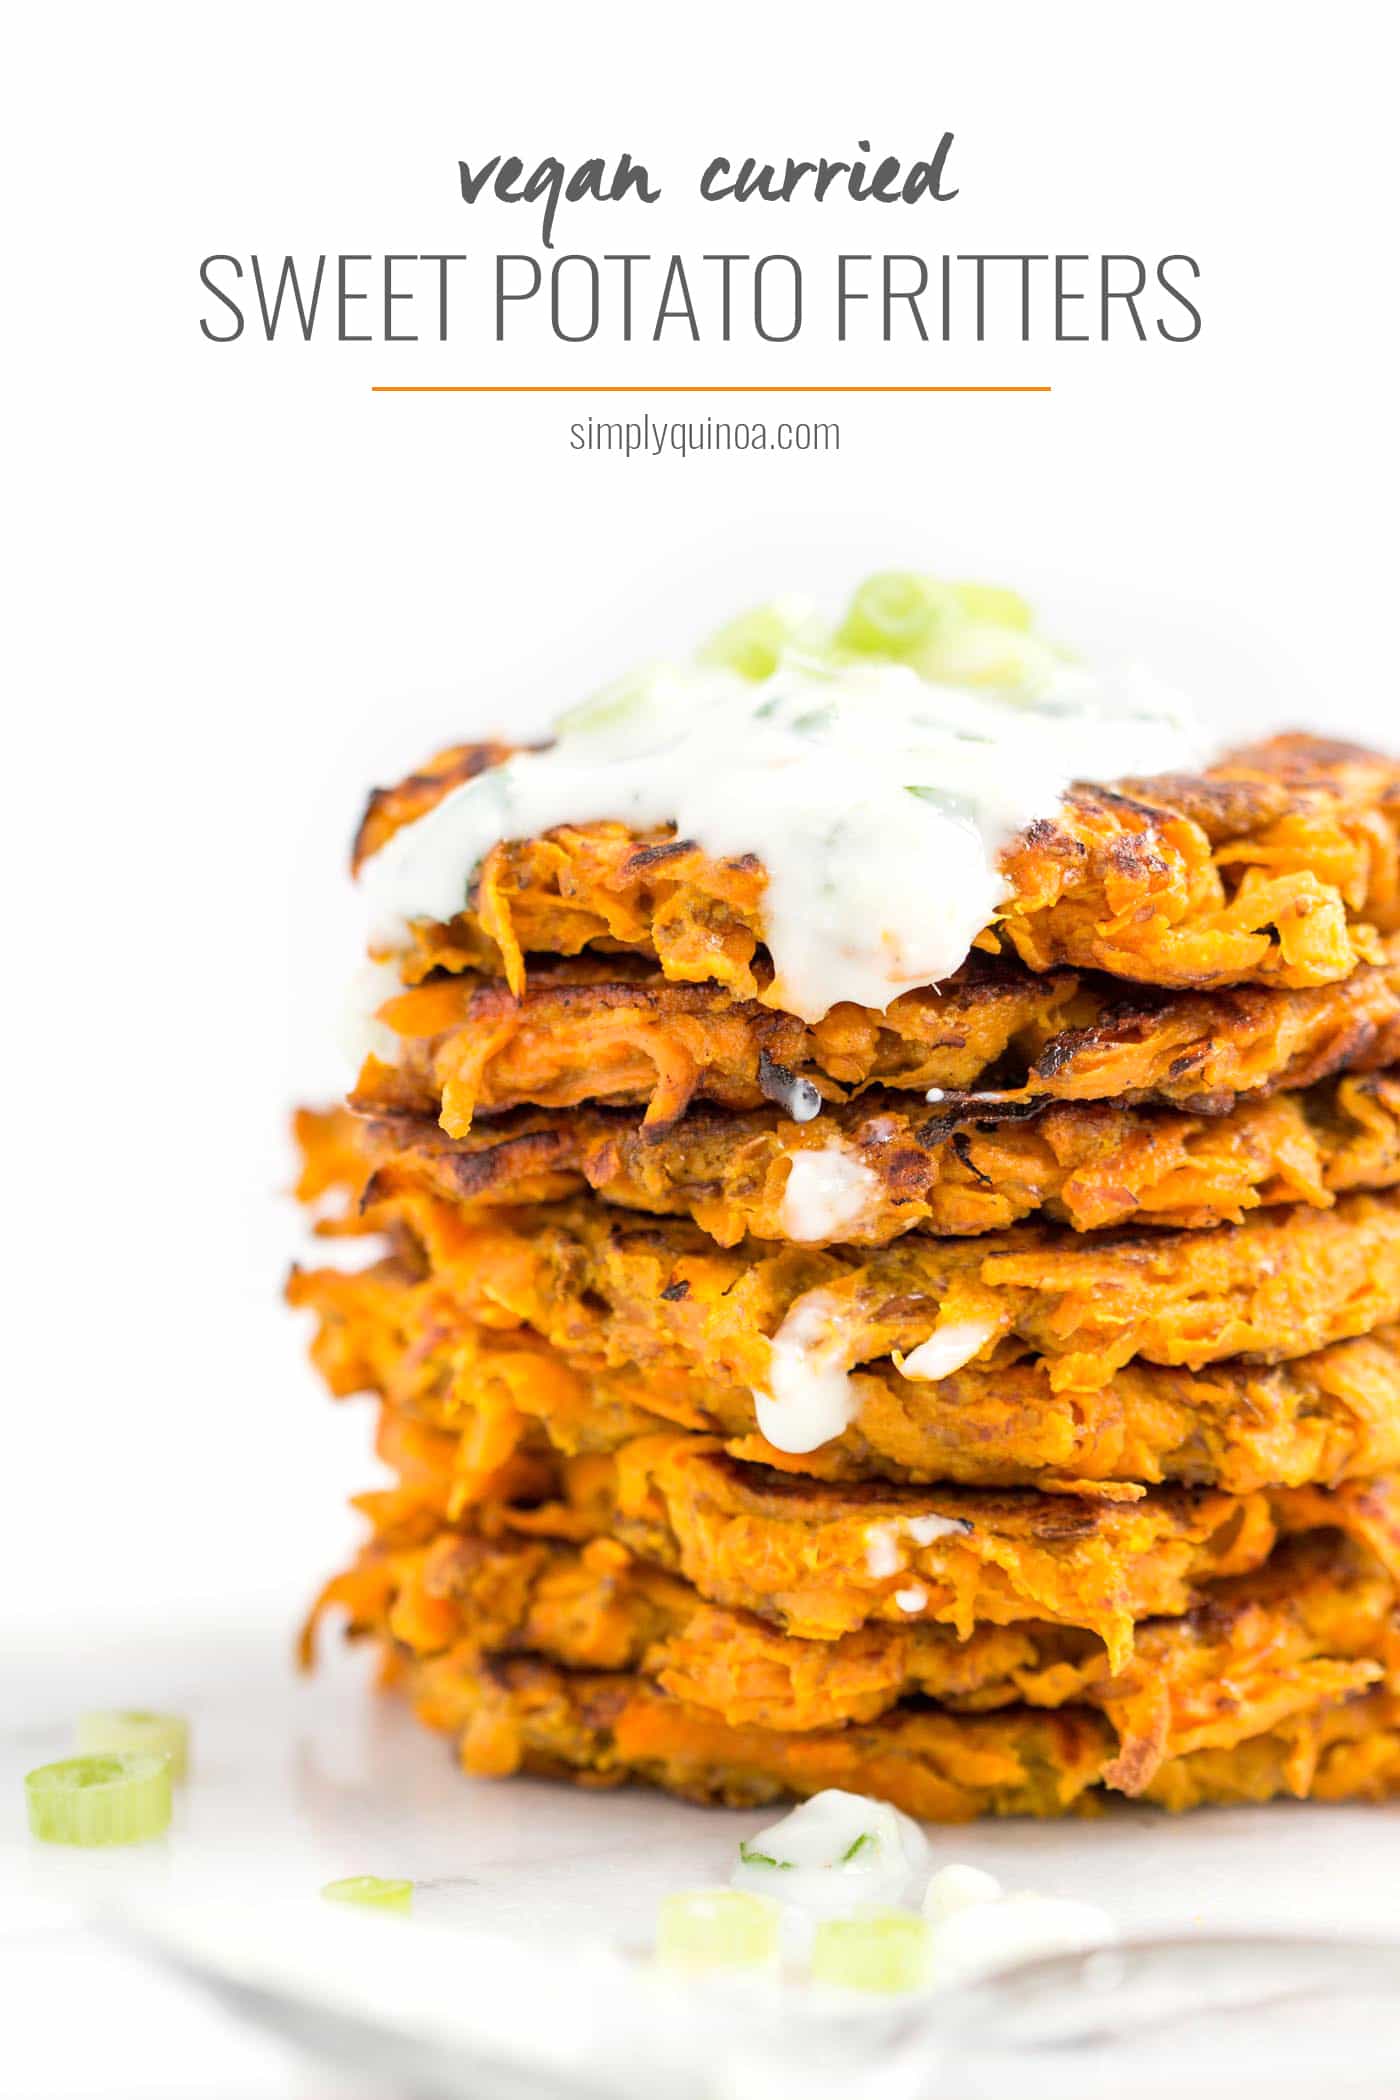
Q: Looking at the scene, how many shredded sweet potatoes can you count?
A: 8